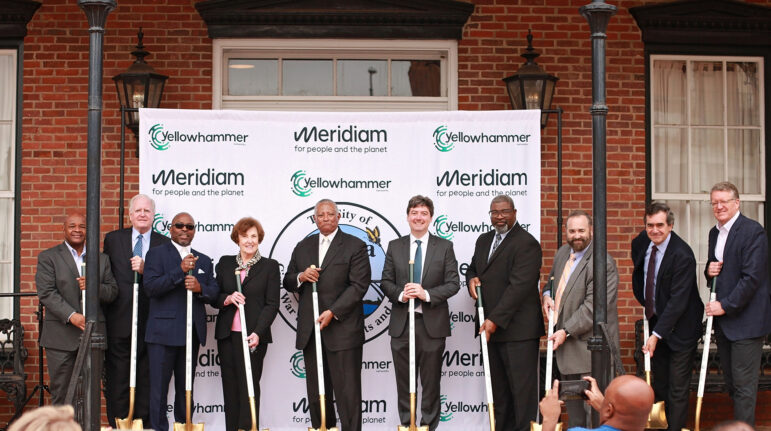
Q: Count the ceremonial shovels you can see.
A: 10